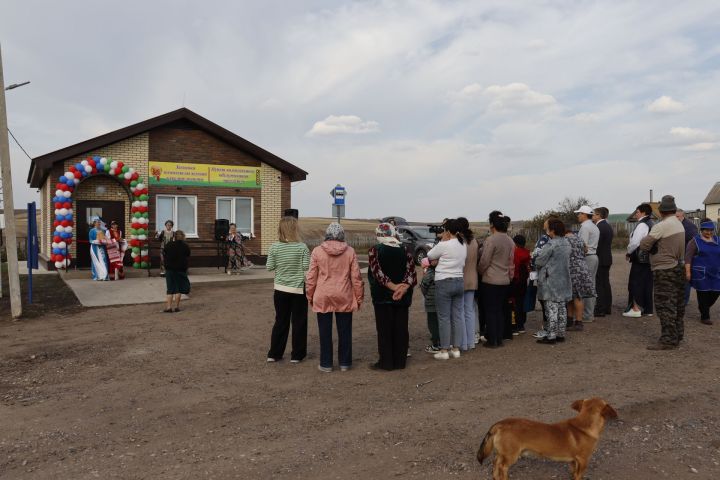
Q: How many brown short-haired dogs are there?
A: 1